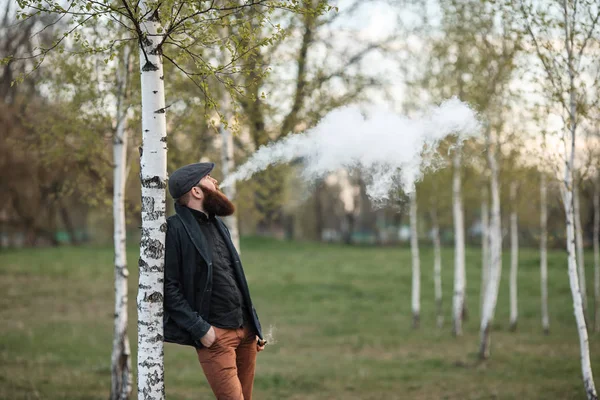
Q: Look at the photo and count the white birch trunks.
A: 13